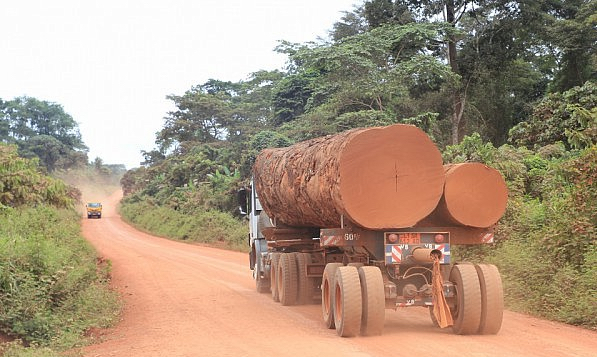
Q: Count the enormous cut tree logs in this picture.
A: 2